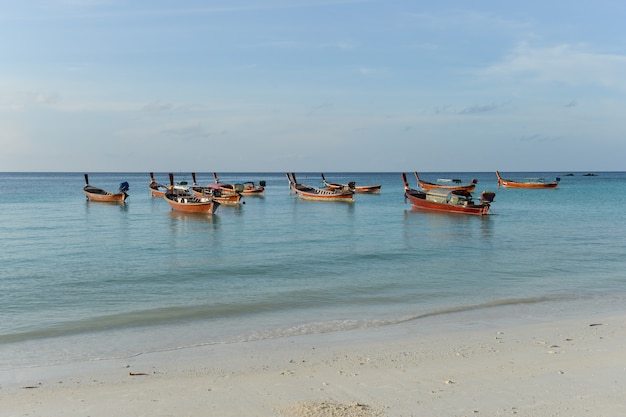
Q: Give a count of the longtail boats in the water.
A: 11